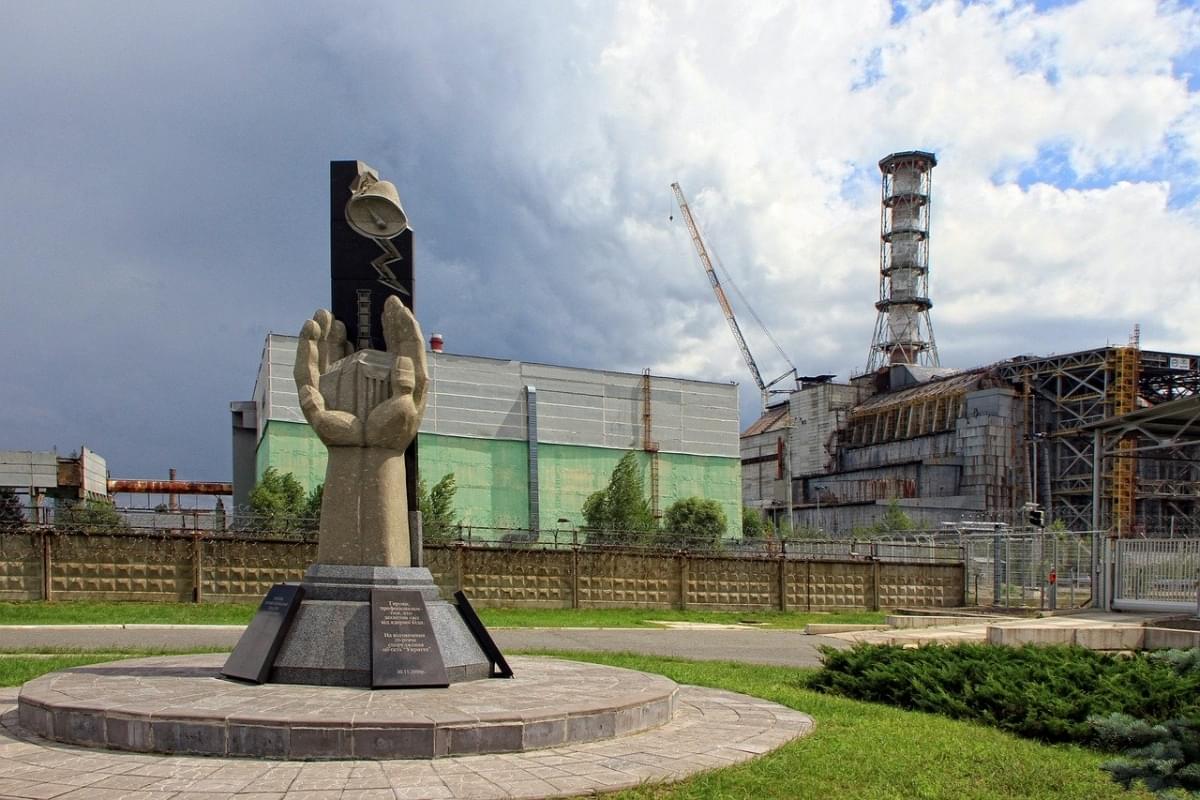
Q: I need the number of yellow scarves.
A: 0